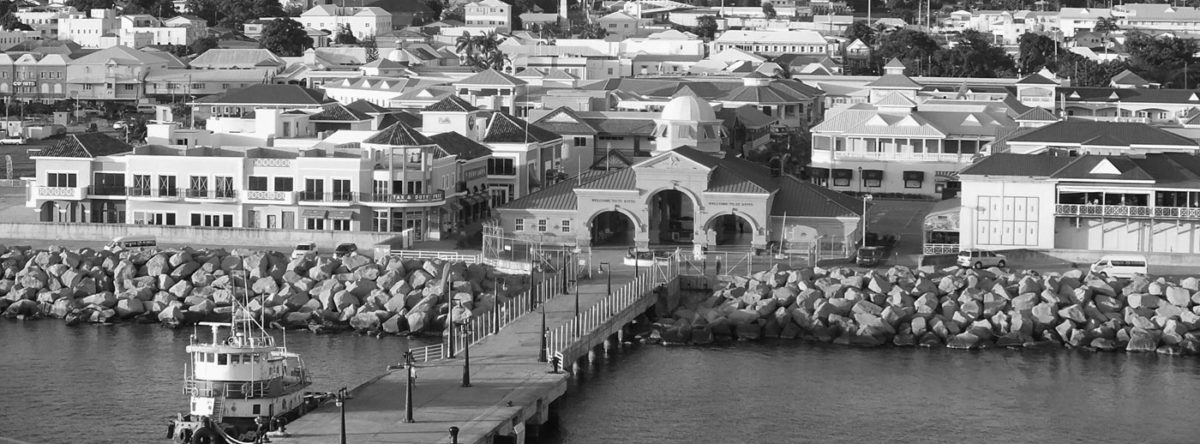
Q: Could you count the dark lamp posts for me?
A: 11